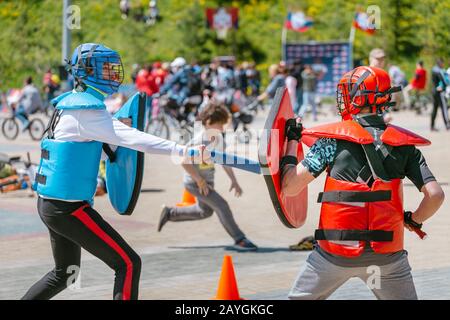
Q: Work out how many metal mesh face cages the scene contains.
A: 2